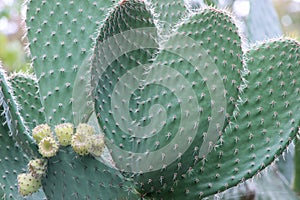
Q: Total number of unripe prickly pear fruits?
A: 8